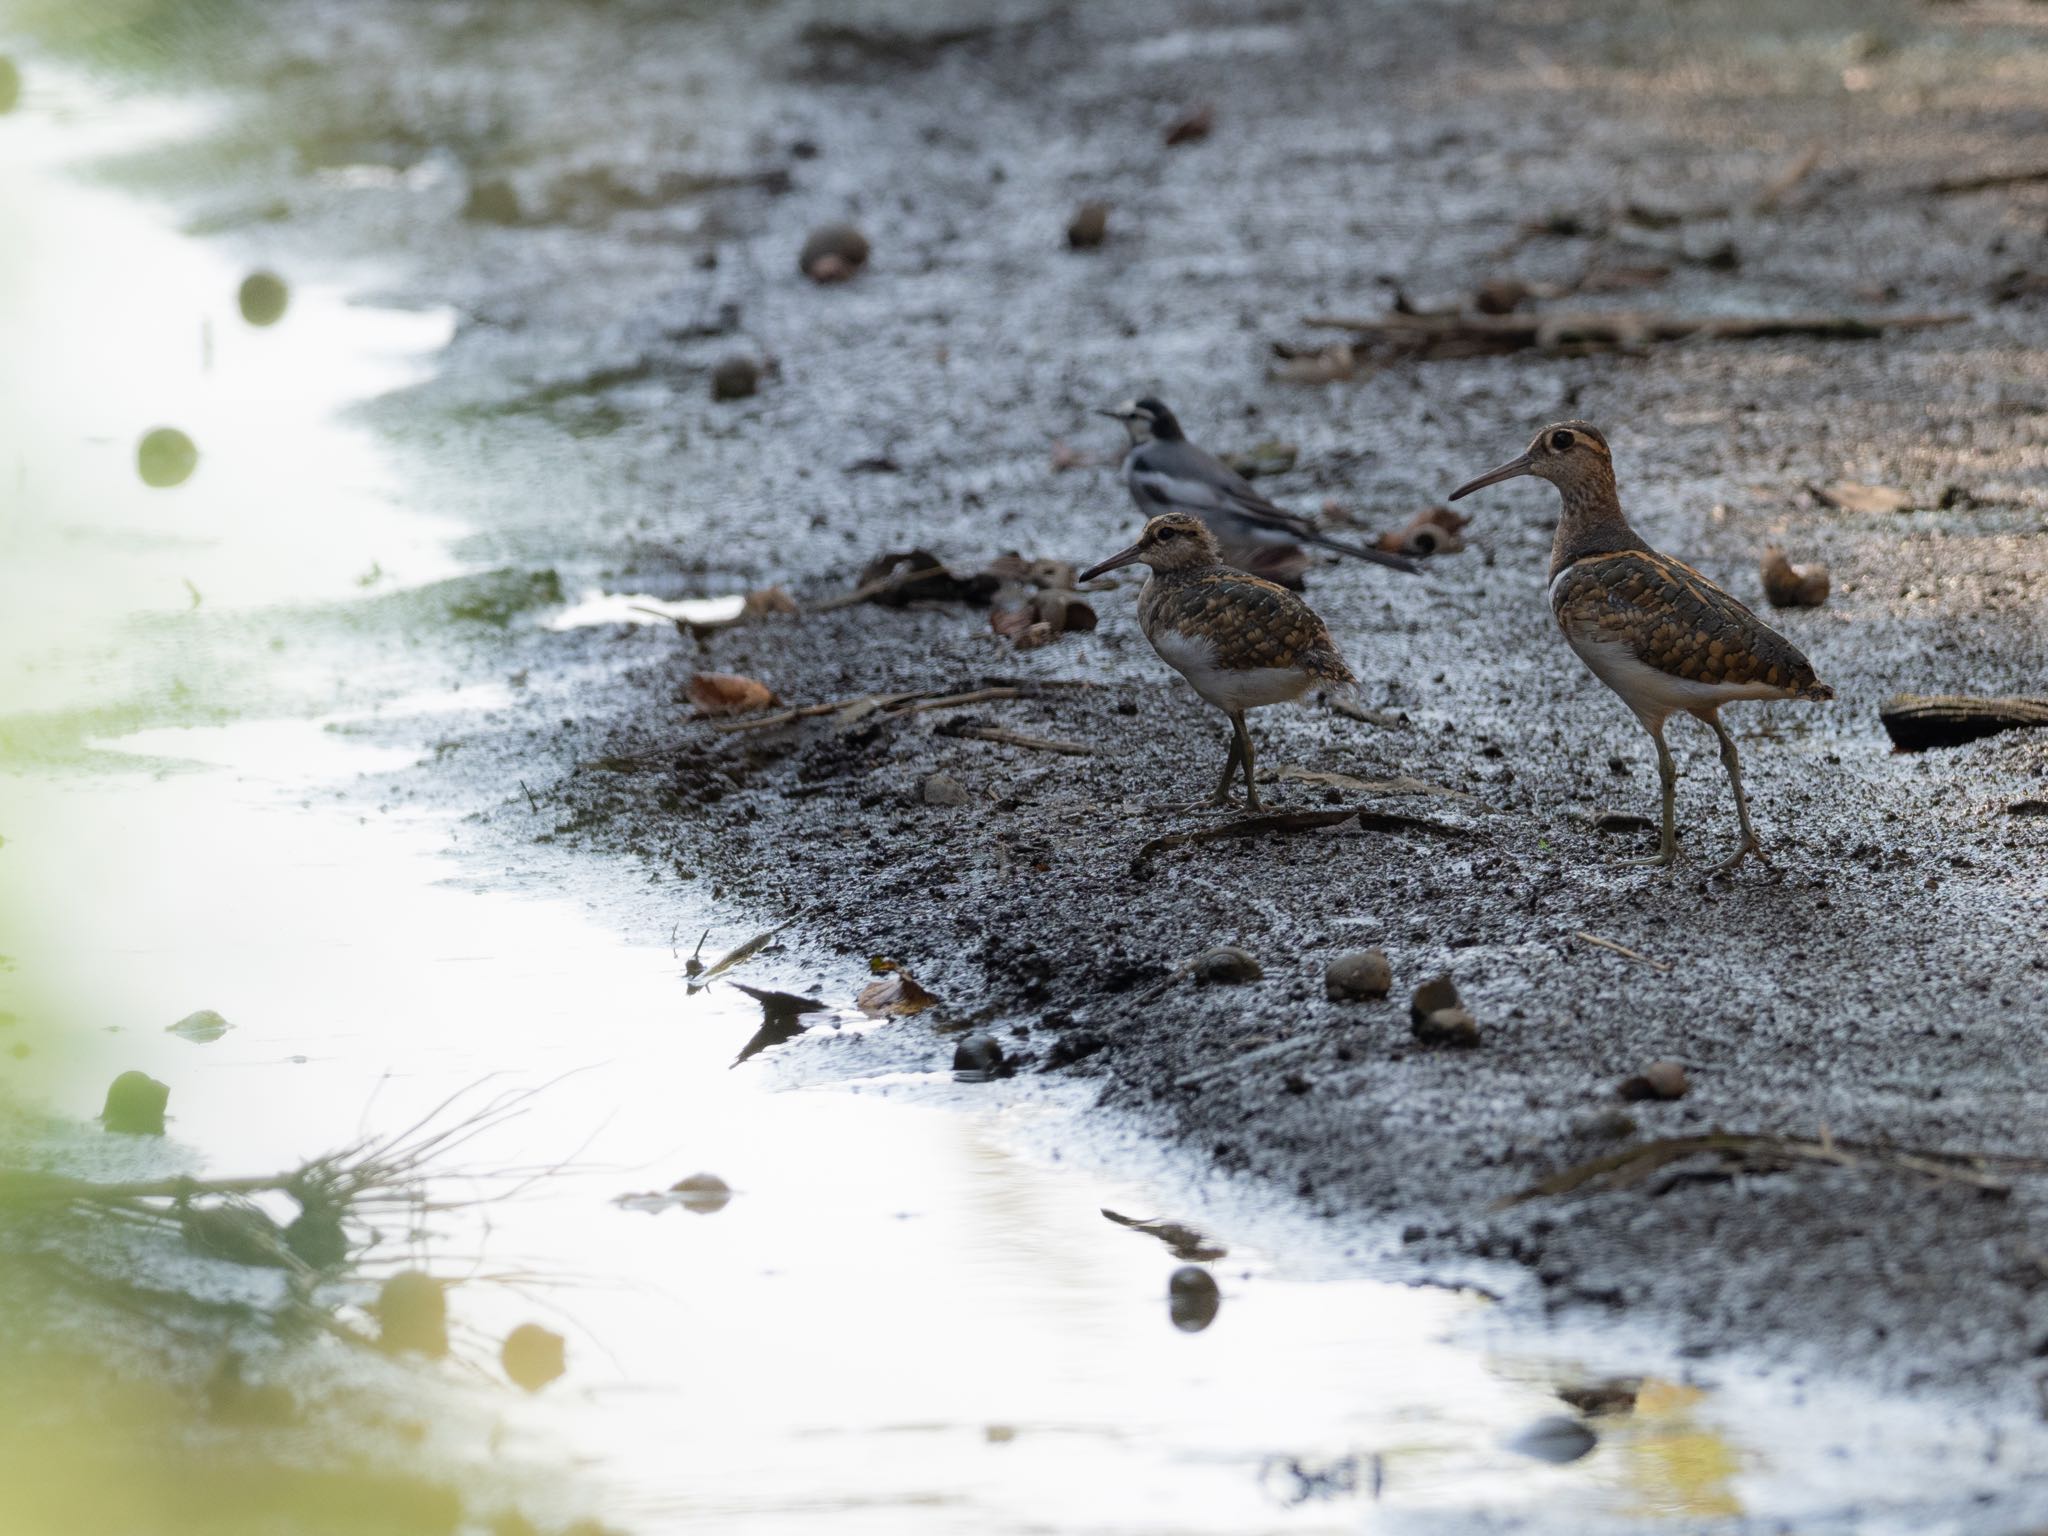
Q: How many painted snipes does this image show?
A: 2